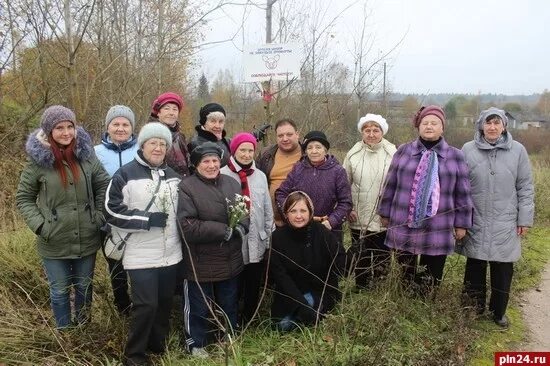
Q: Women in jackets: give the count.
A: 12